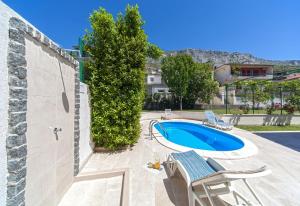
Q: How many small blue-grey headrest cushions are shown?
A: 1